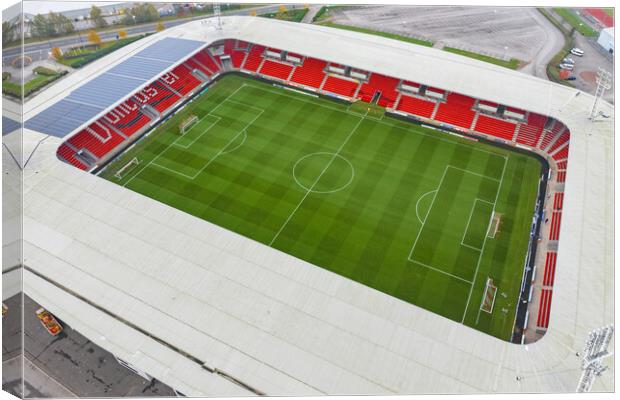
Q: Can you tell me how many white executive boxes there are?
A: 8